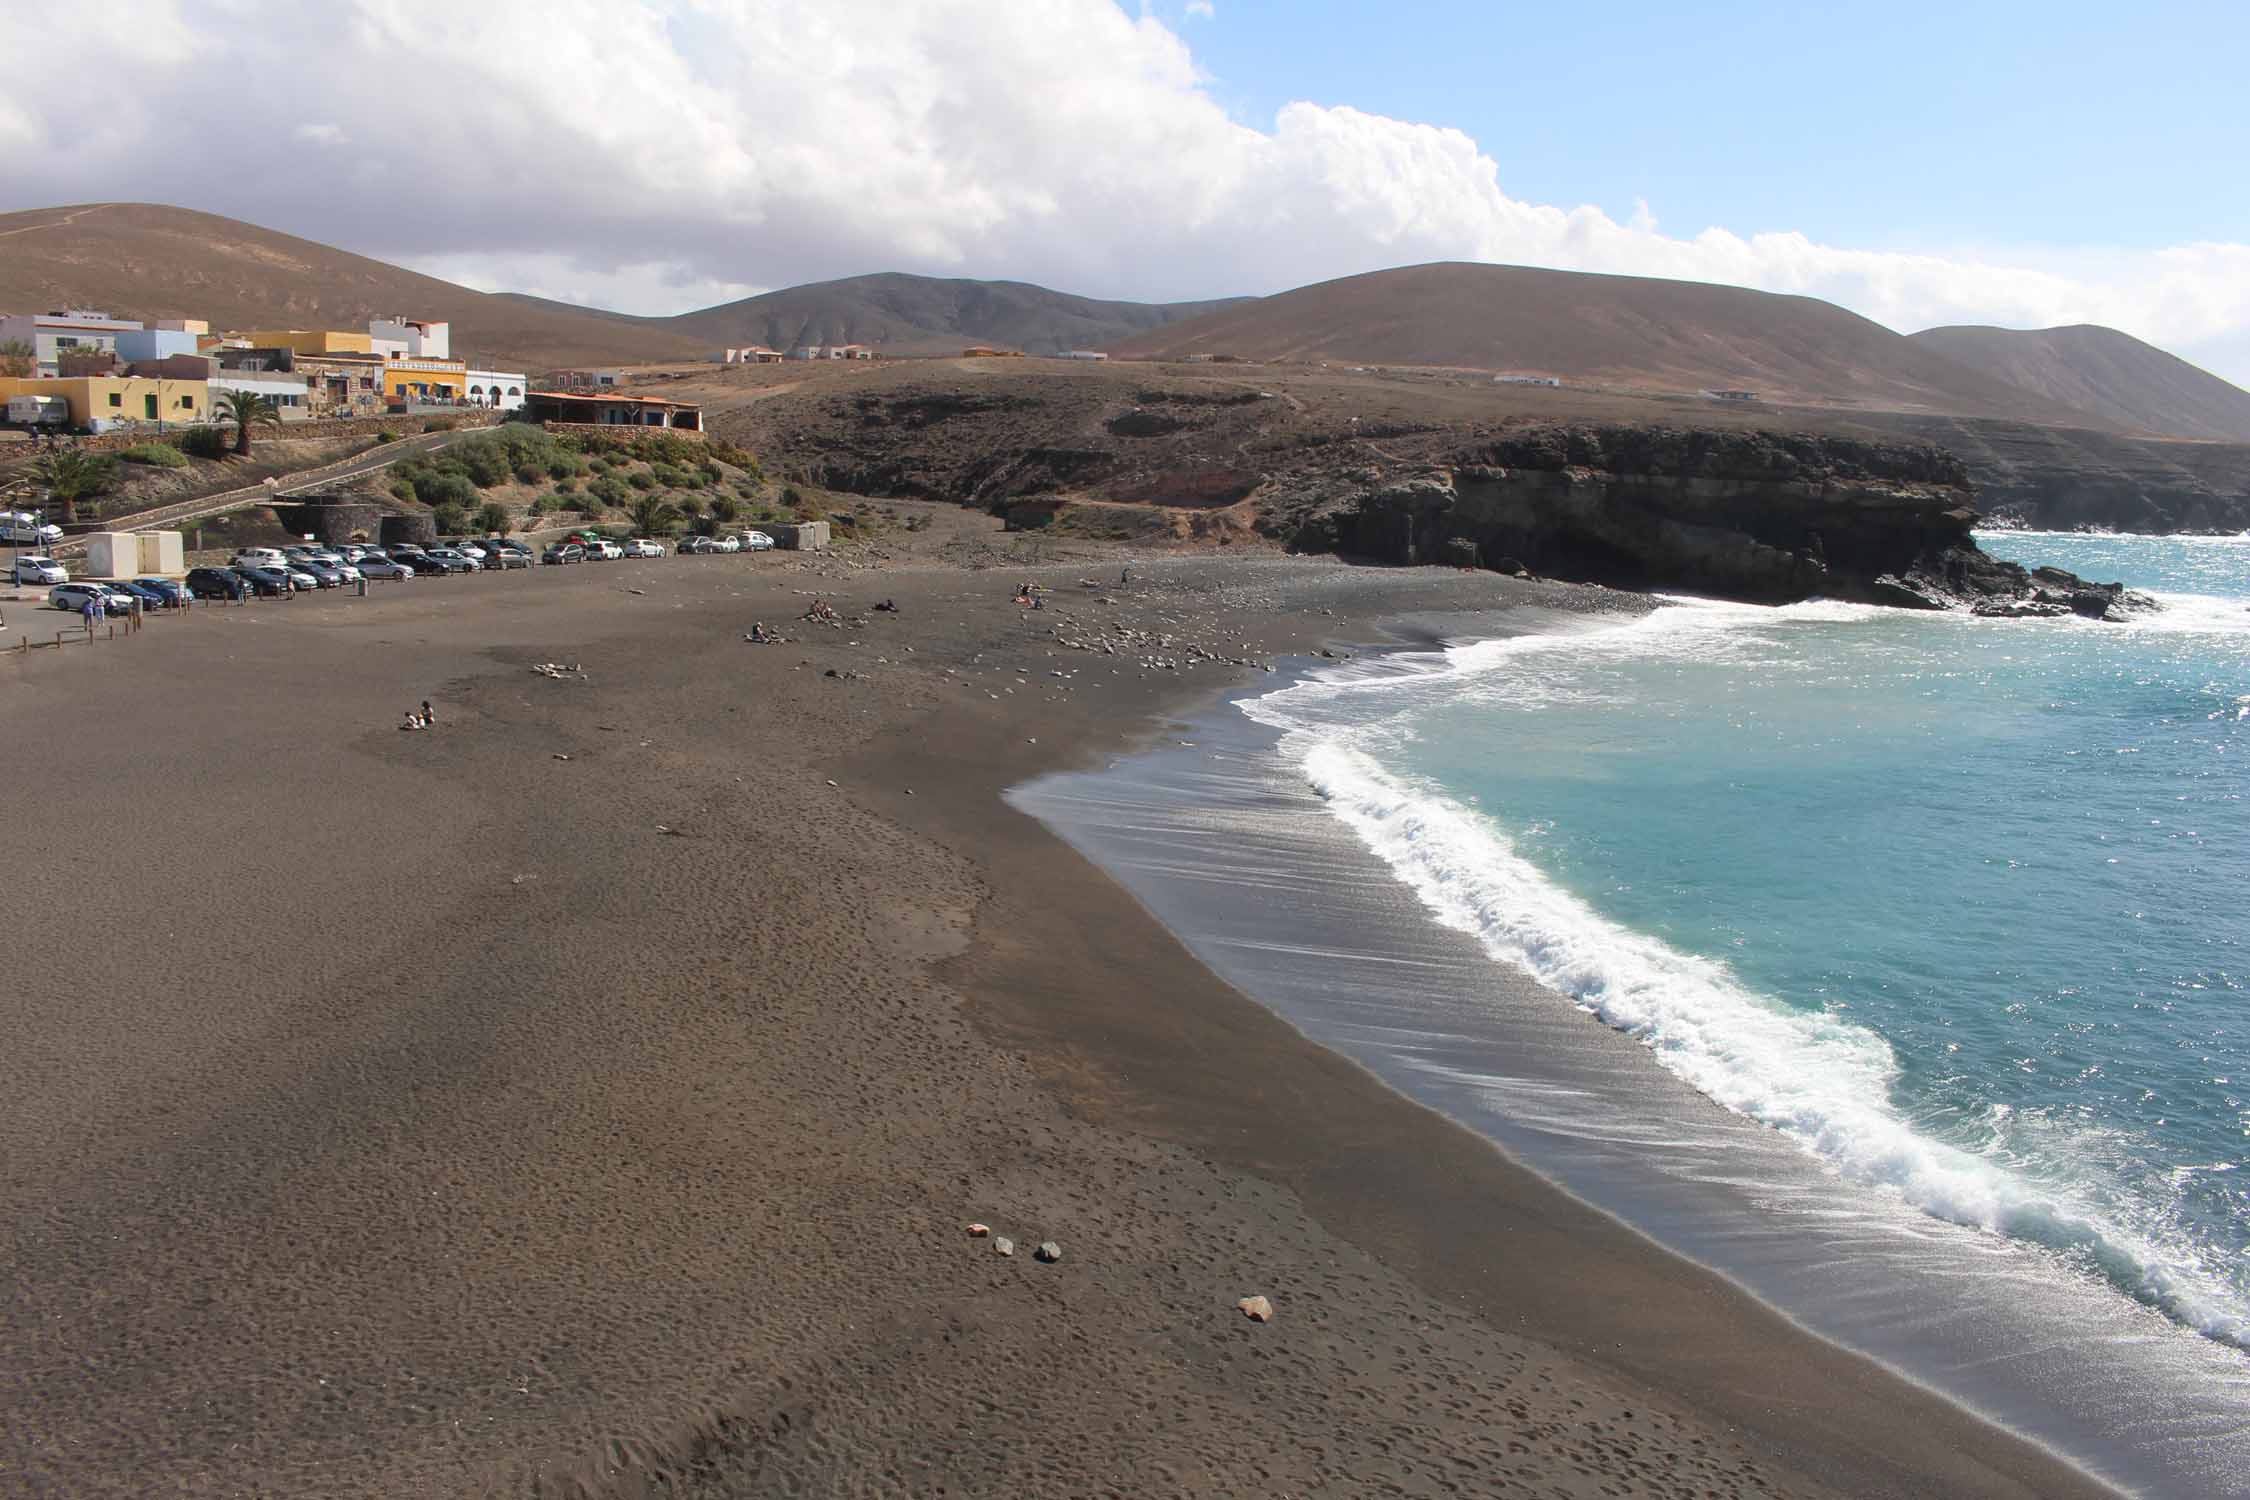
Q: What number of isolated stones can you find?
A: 4